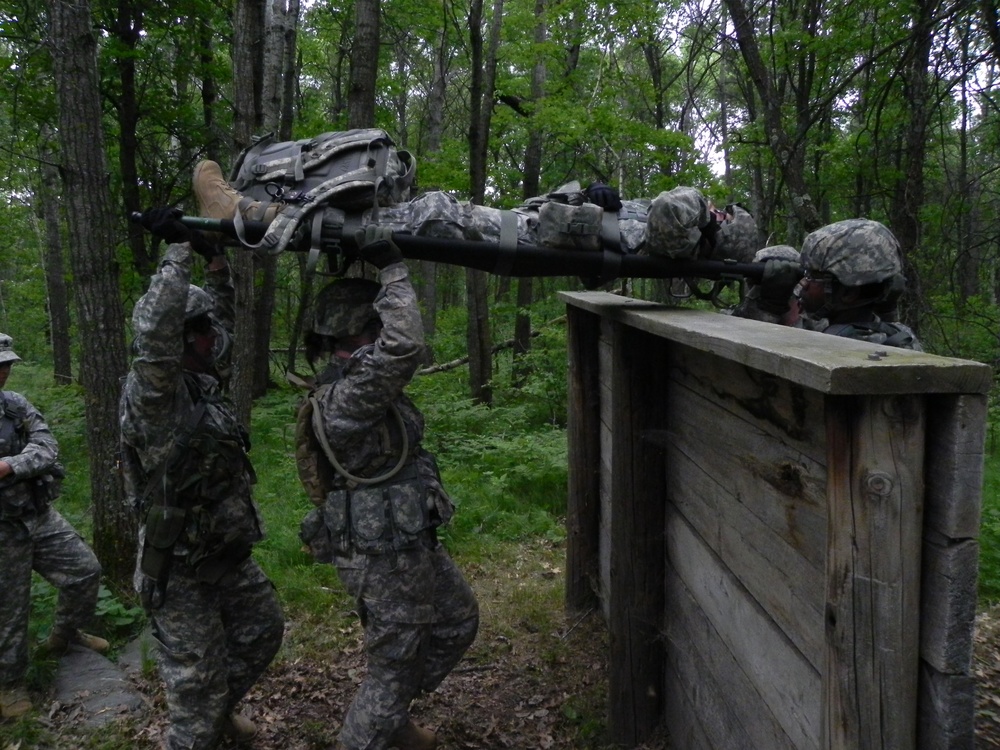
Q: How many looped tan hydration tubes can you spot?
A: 1